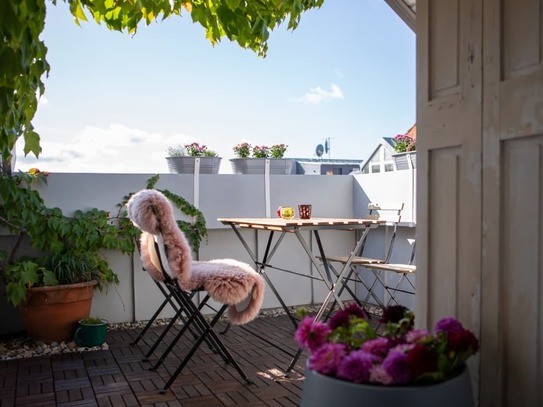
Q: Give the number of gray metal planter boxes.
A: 3